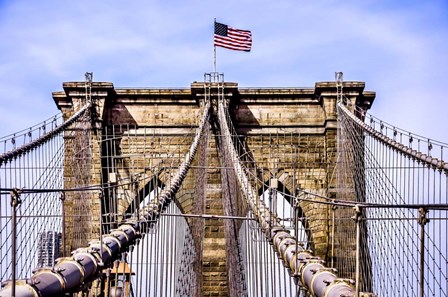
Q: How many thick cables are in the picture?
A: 4